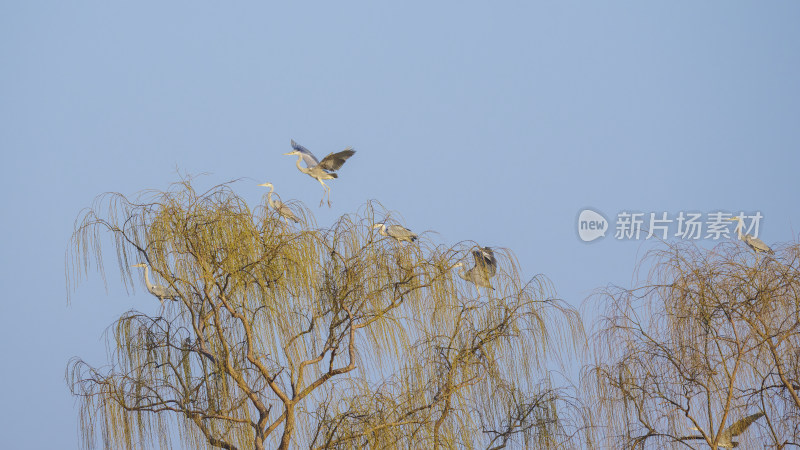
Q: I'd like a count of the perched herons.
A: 5